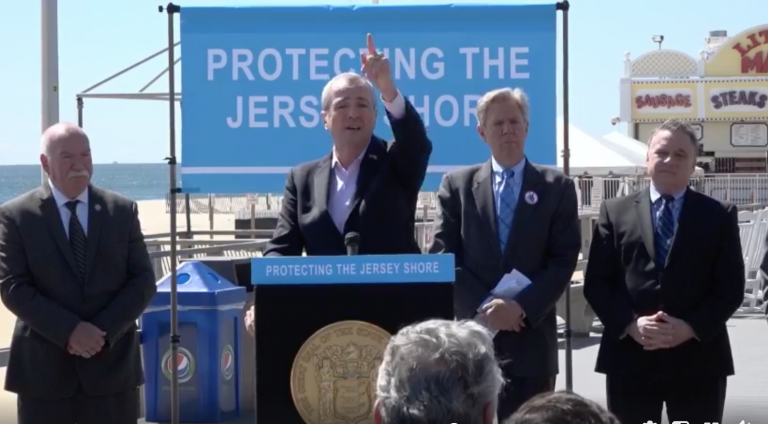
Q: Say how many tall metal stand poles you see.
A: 2